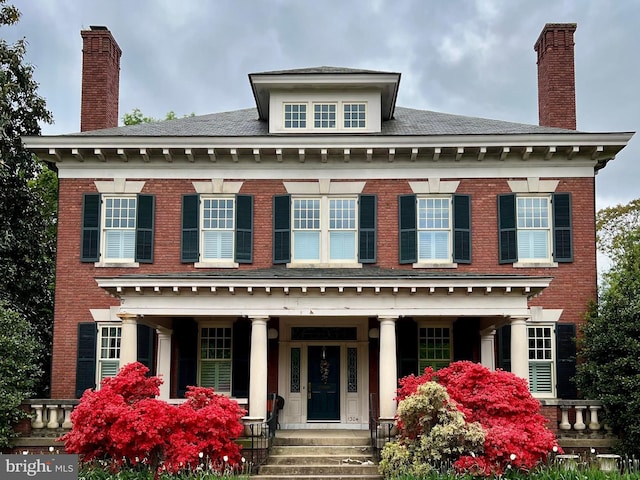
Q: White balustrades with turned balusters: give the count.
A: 2